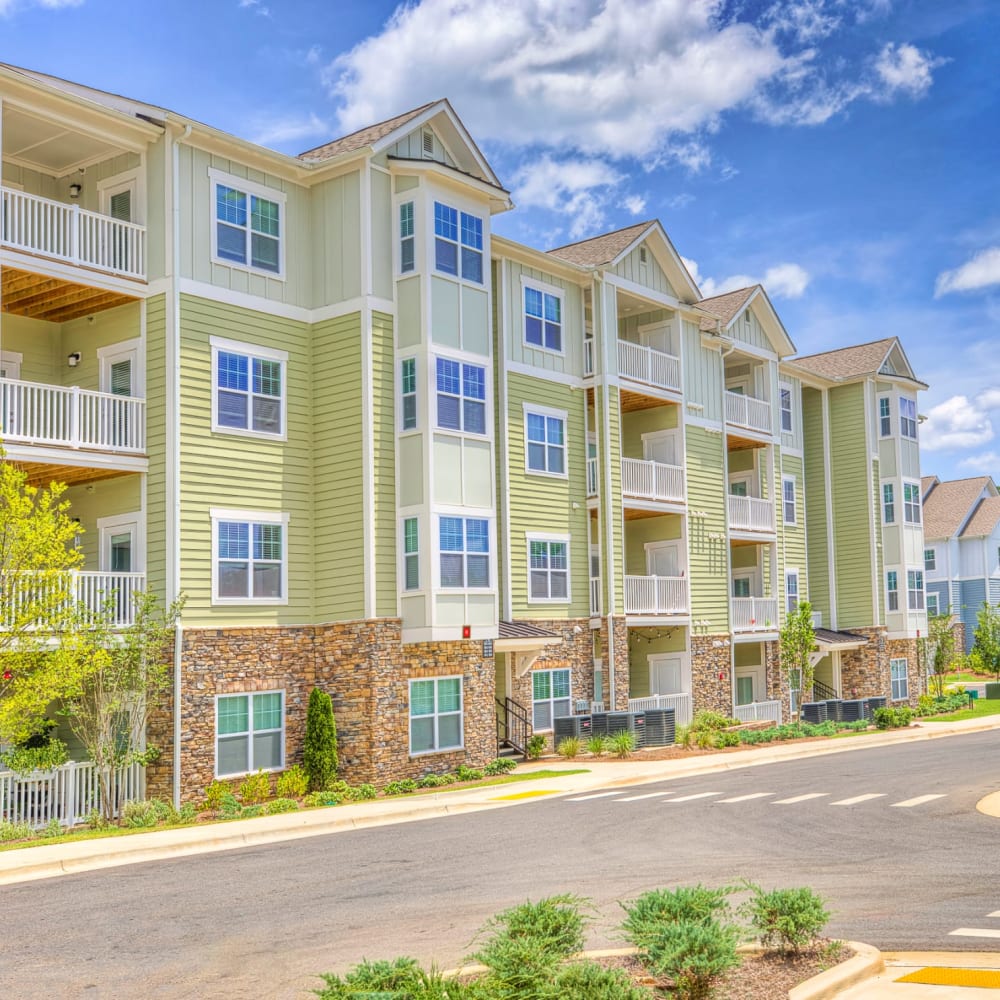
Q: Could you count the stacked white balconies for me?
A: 12